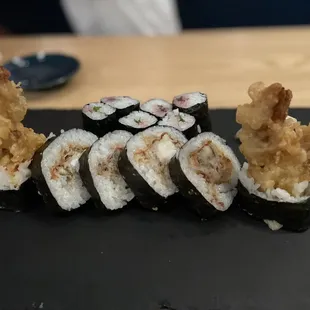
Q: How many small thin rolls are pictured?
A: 6